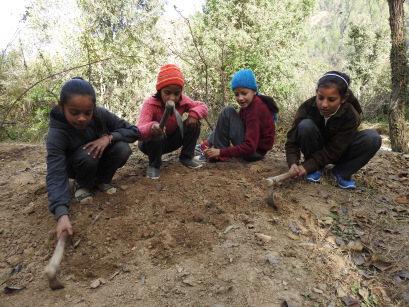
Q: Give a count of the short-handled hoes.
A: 3